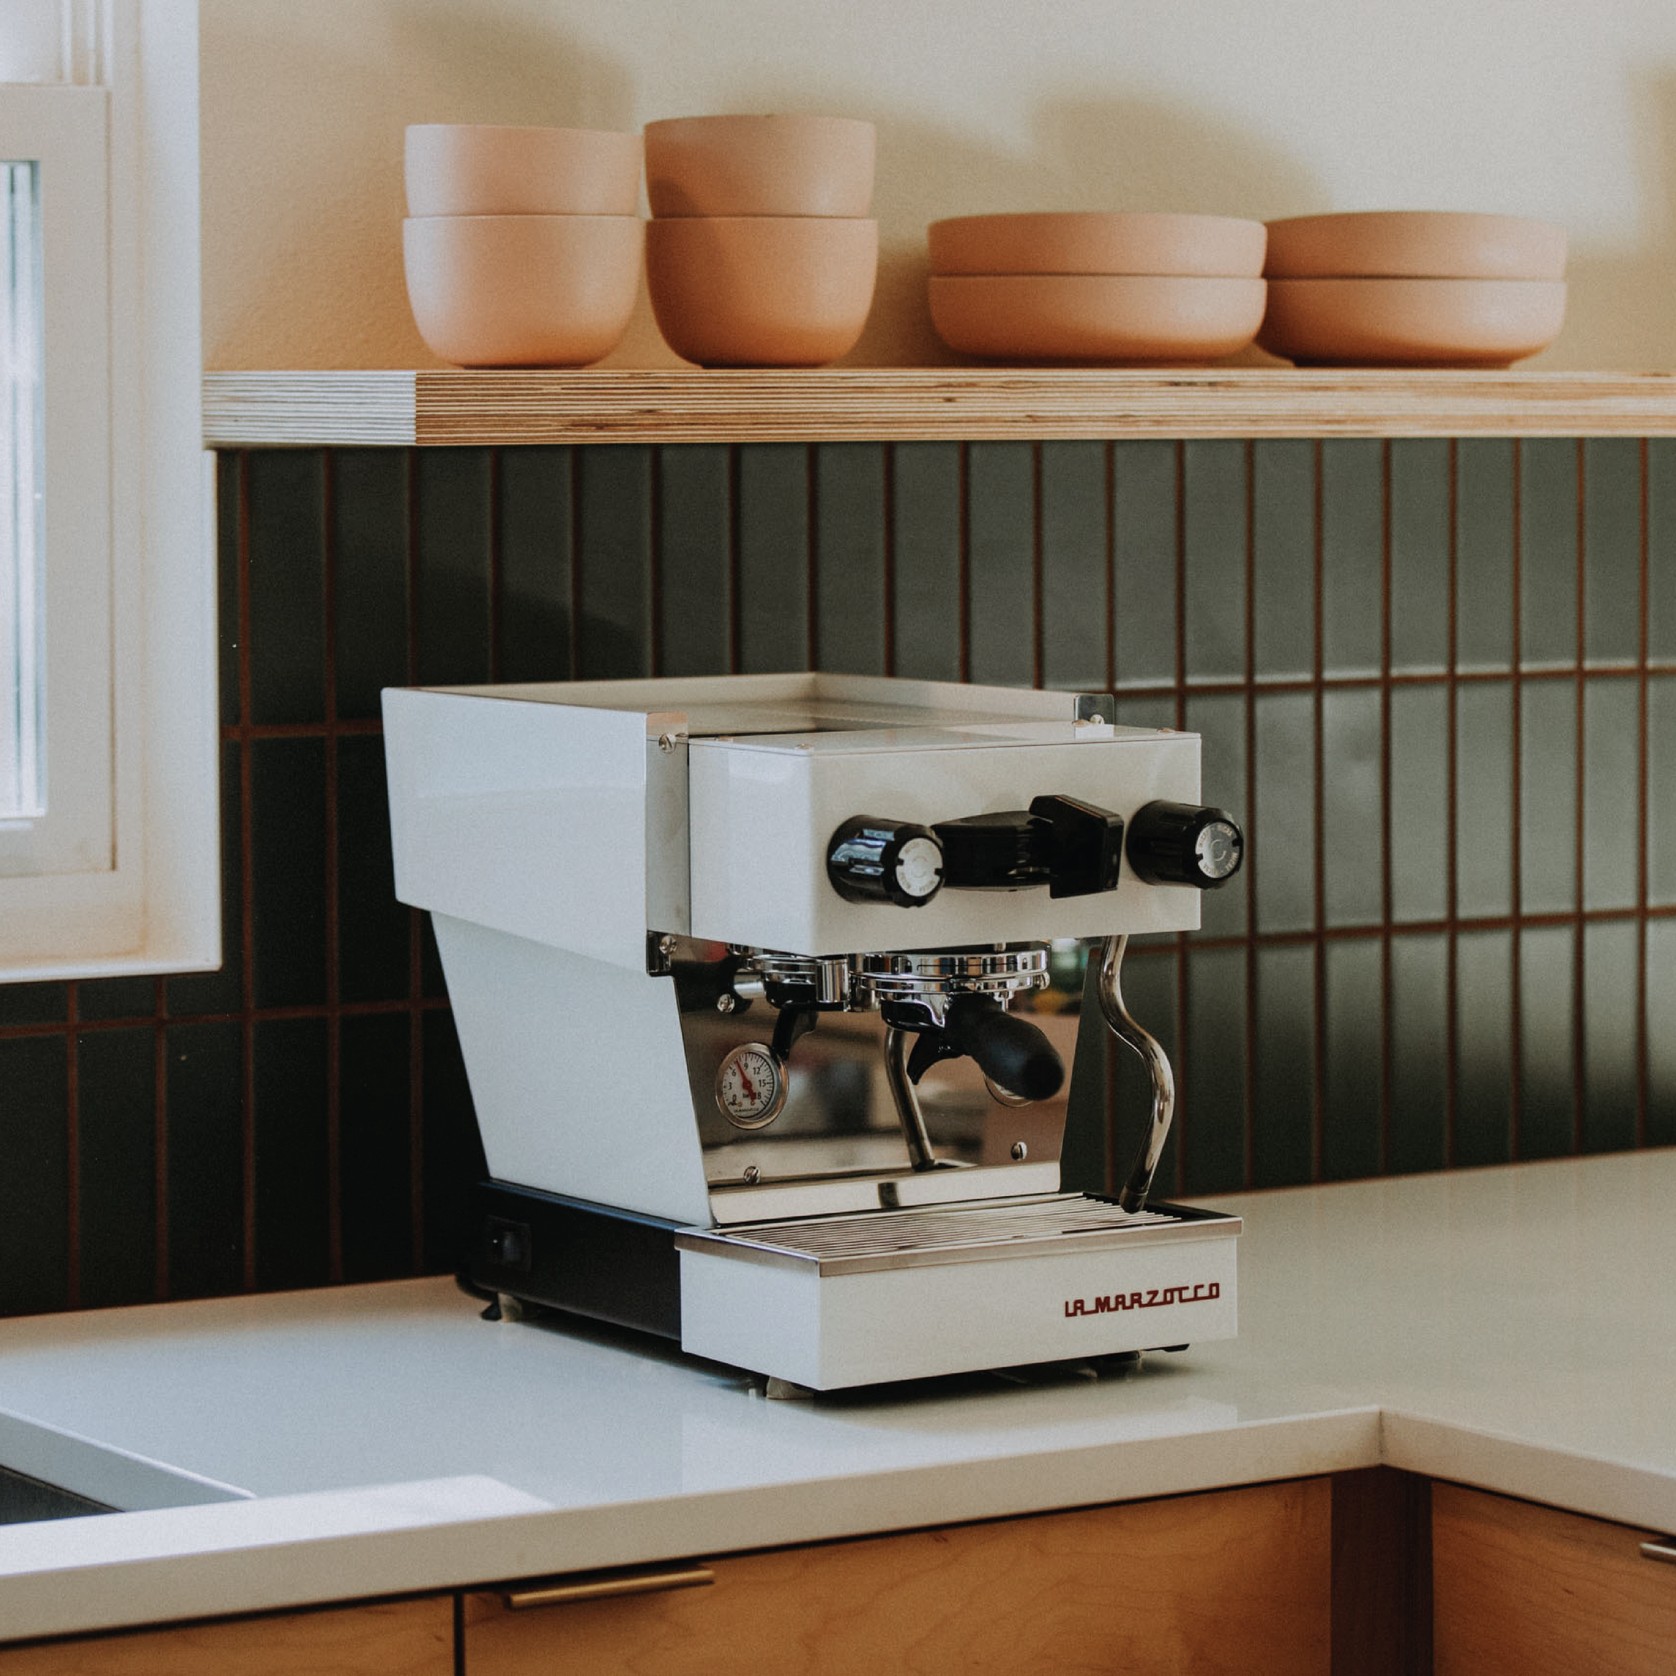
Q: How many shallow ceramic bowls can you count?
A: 4